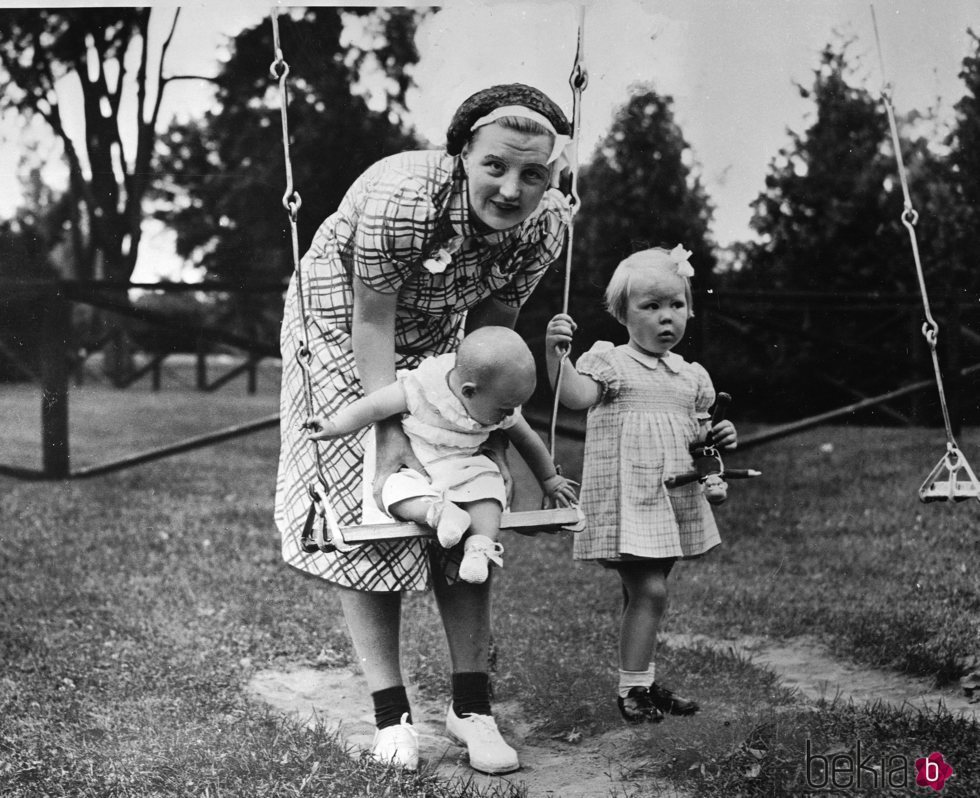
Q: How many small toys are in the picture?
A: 1